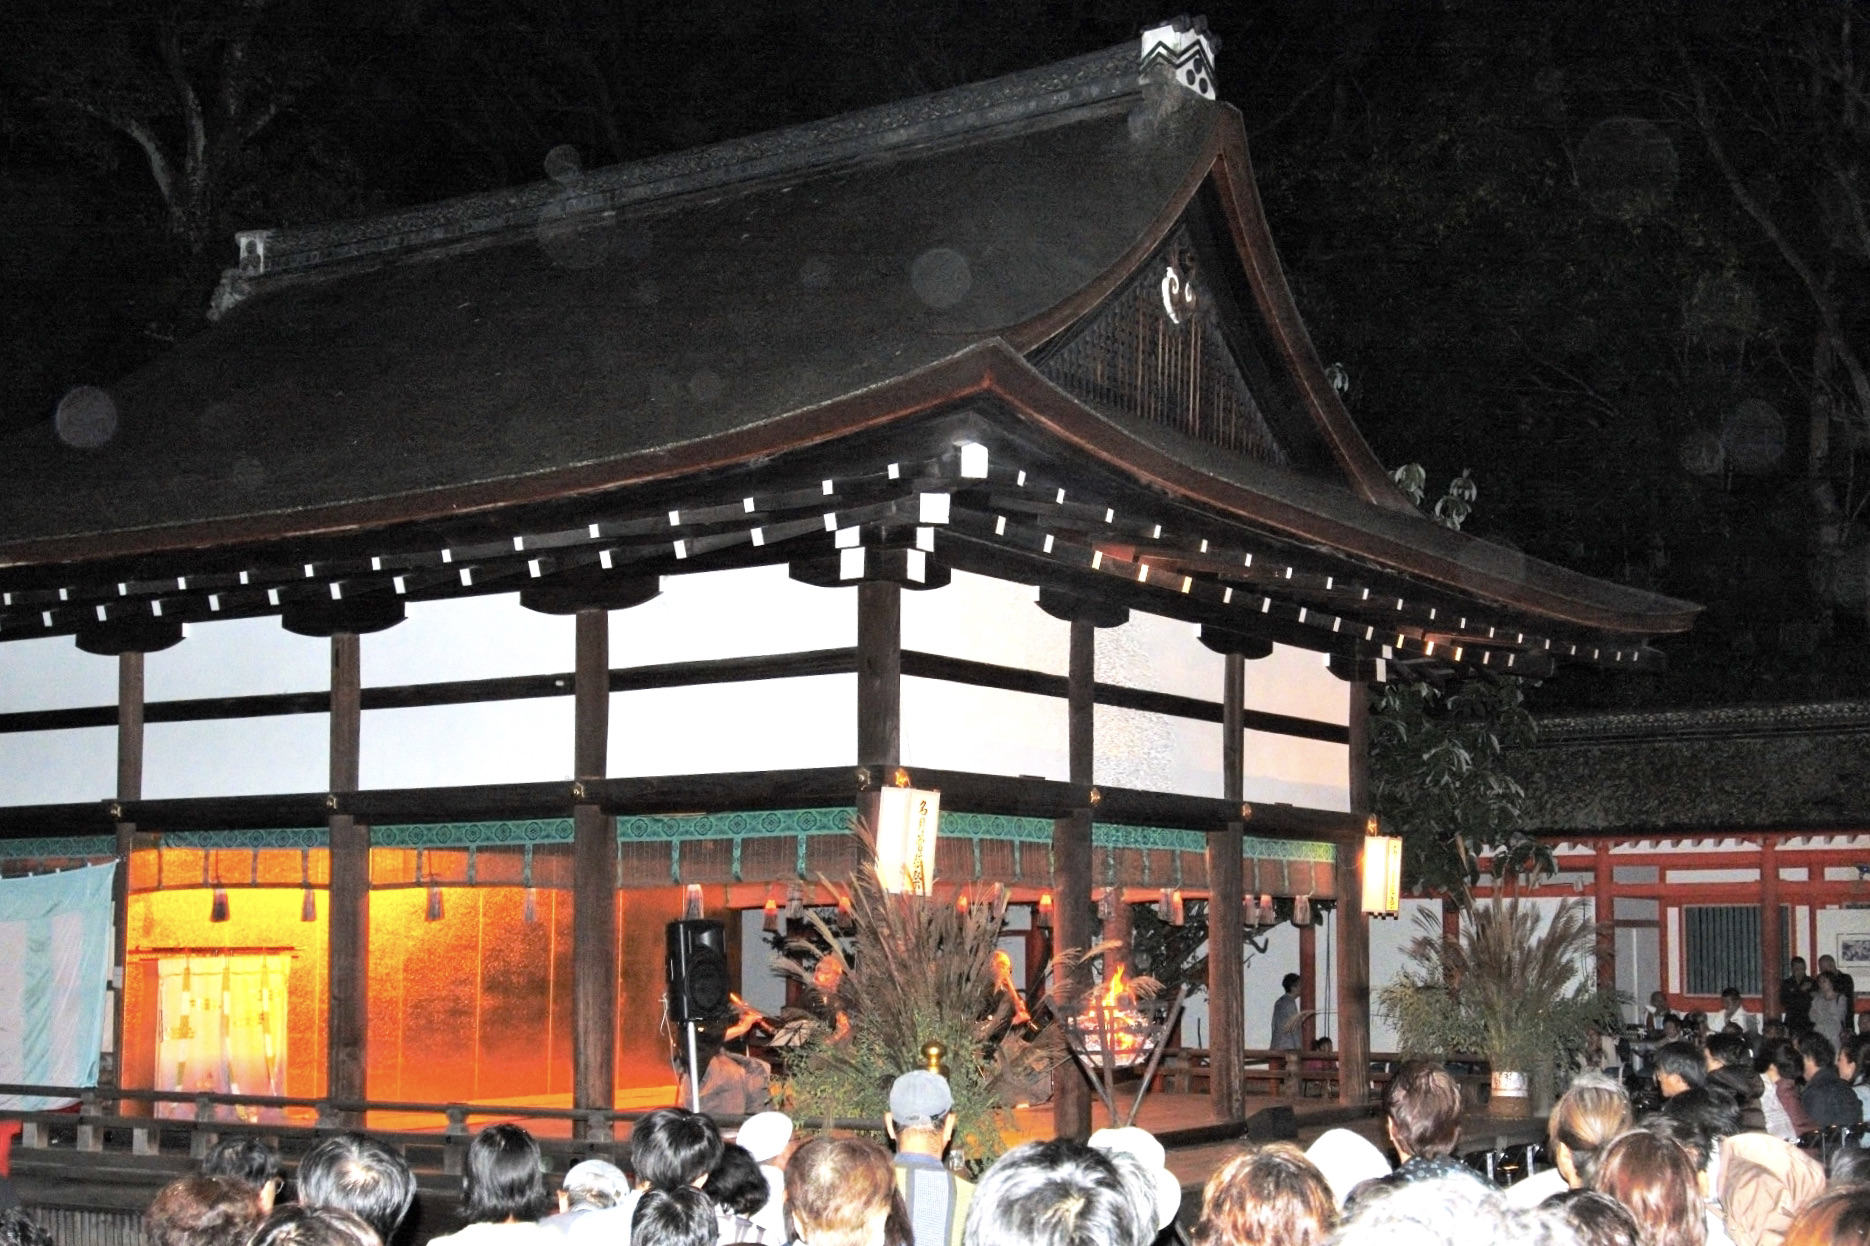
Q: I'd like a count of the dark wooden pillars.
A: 7